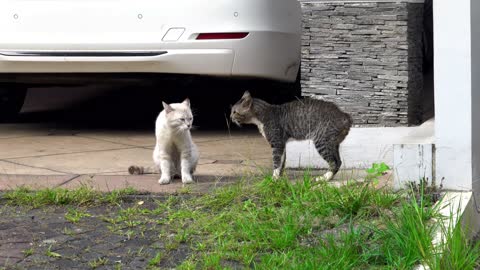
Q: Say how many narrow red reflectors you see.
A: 1